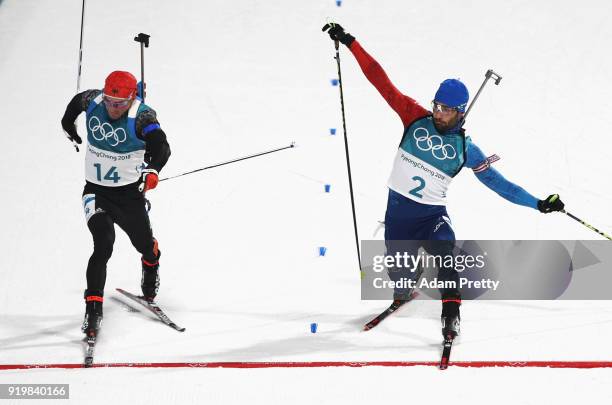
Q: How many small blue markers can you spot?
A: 6